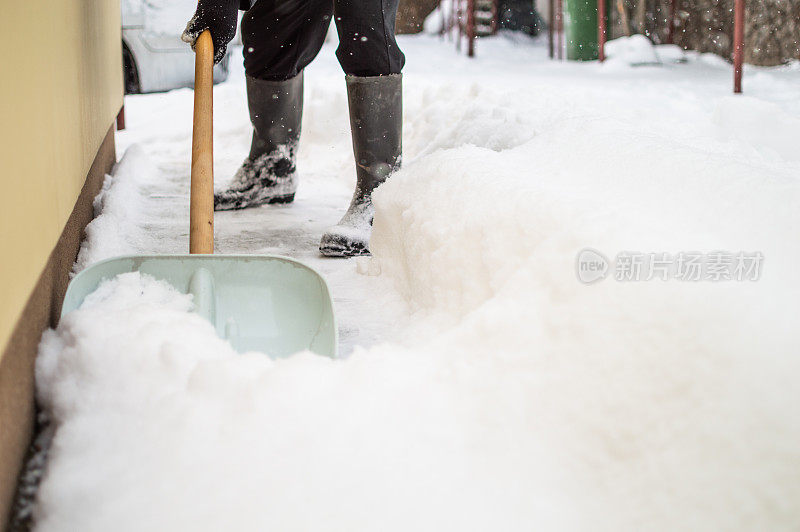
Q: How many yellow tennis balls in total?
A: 0